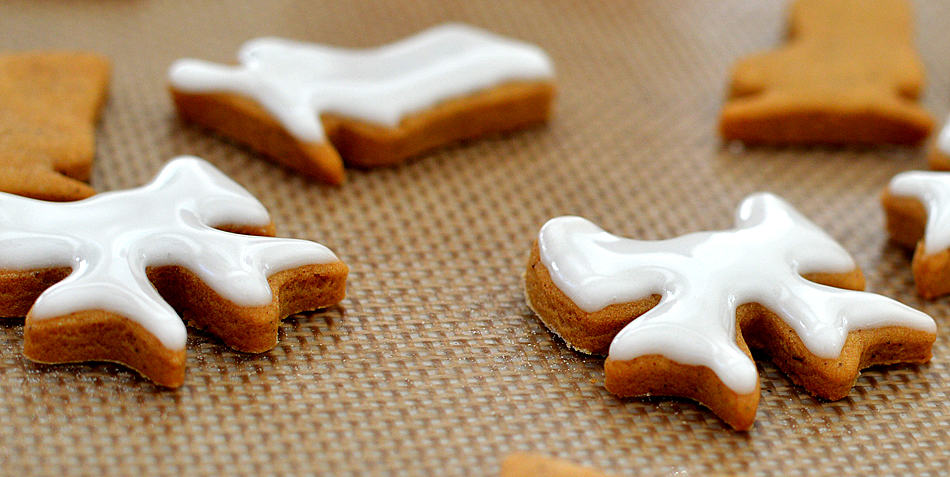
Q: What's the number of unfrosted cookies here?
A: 3